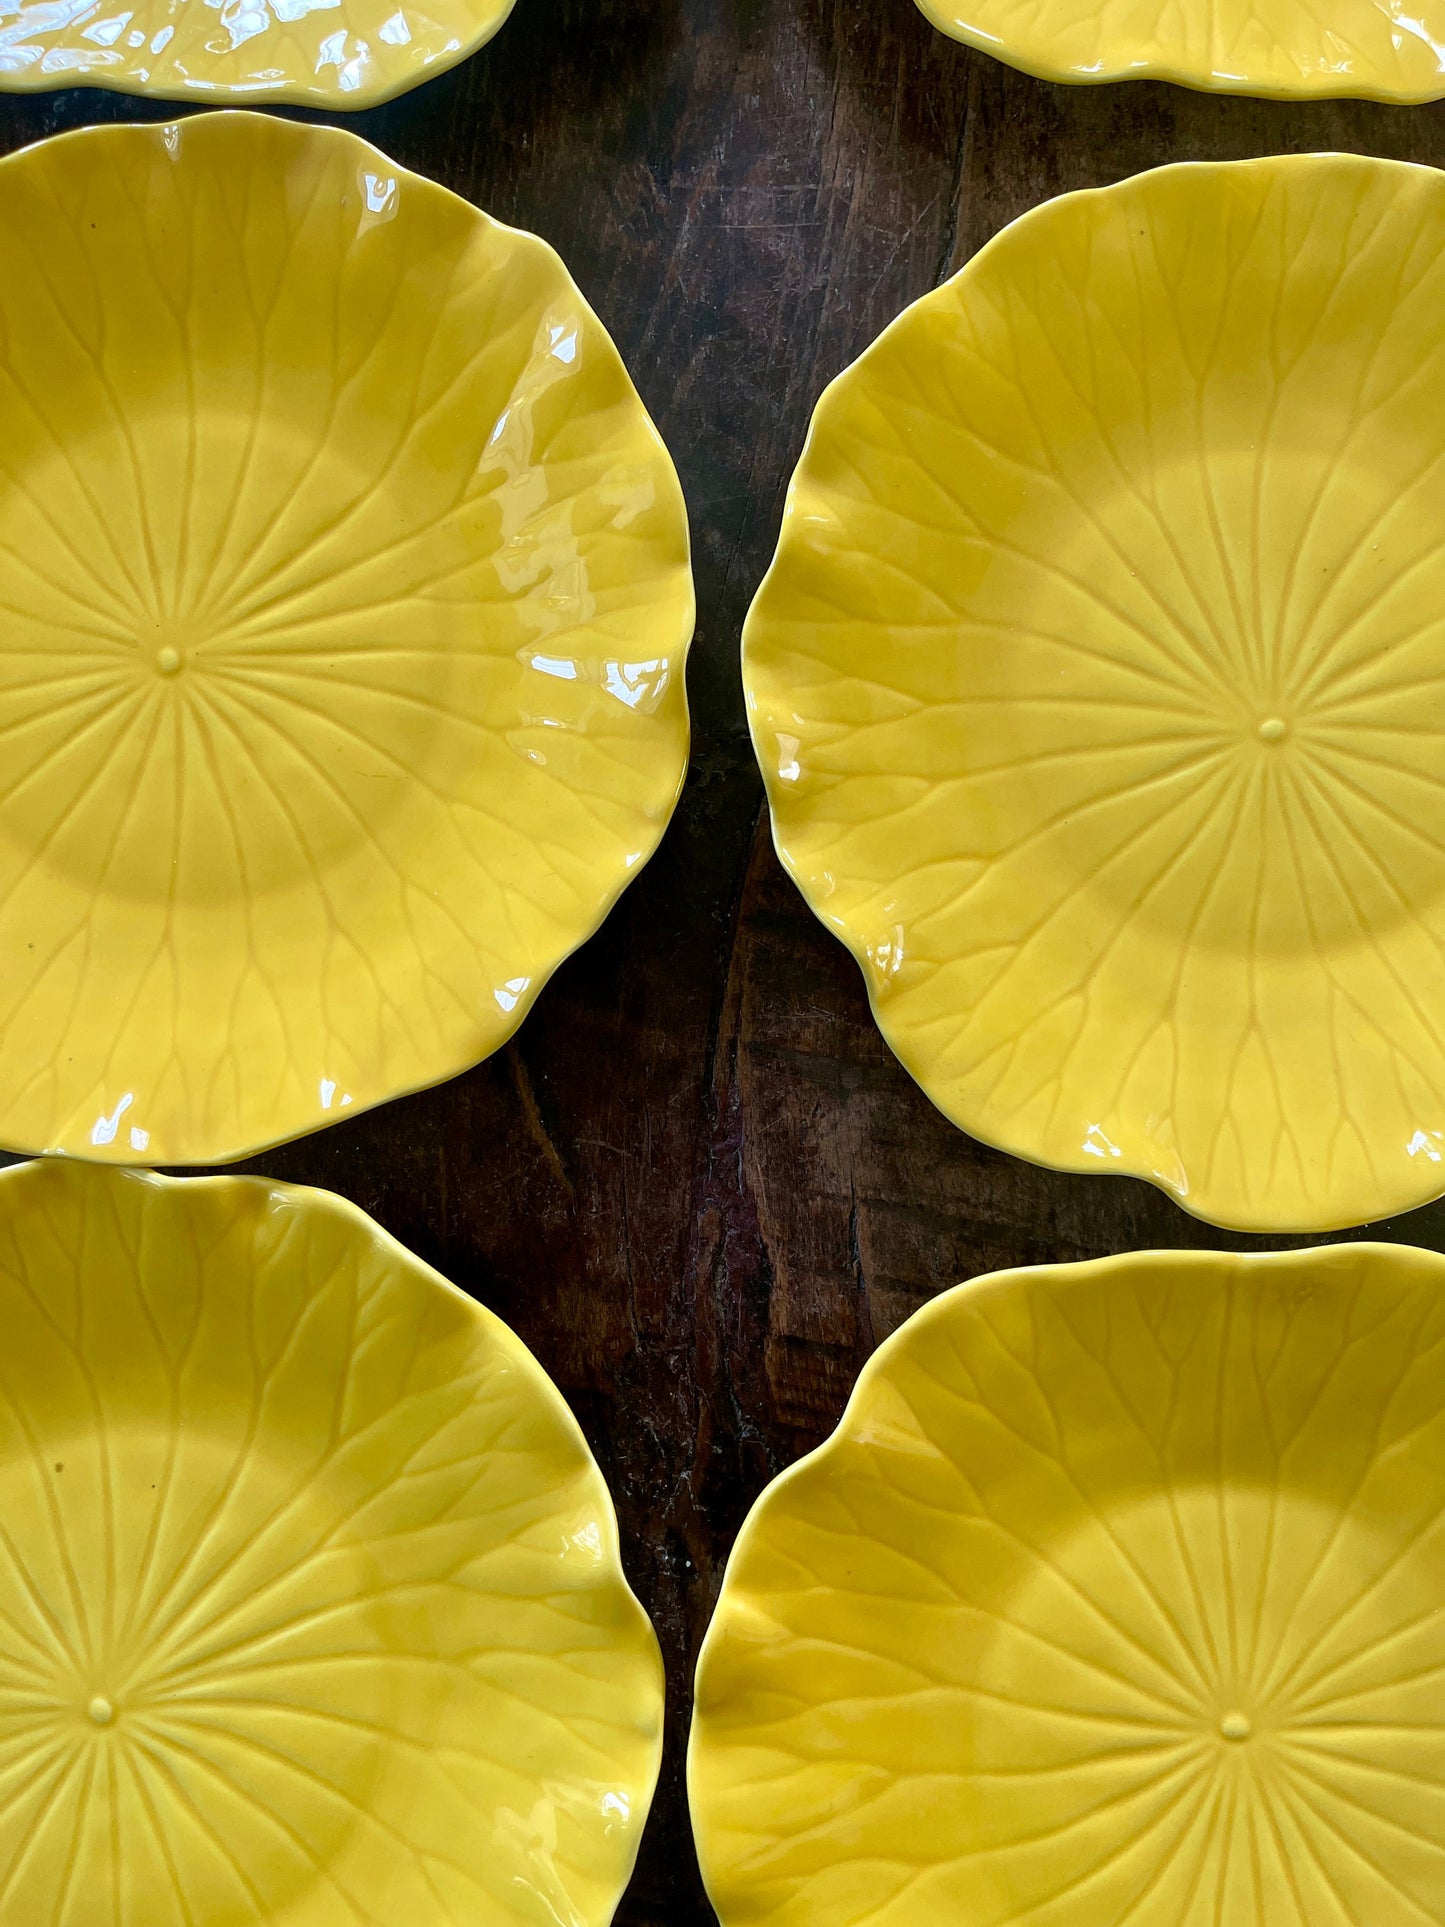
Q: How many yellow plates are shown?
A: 6